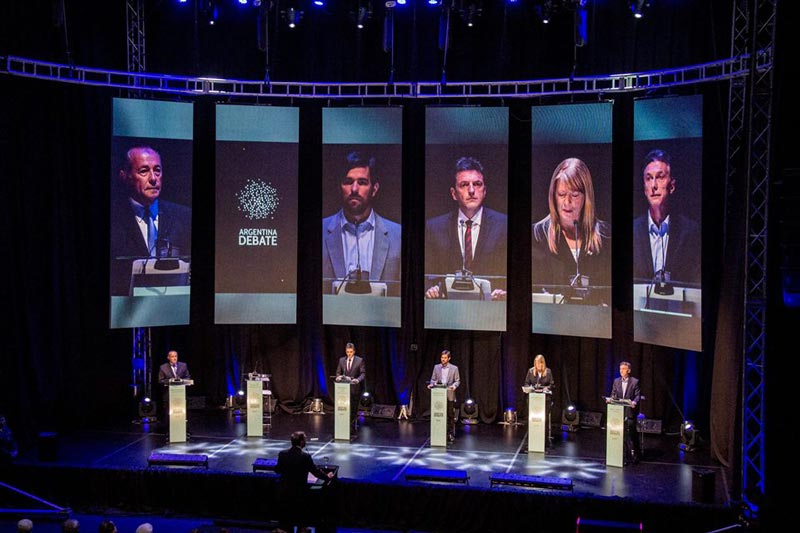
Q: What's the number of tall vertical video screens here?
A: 6